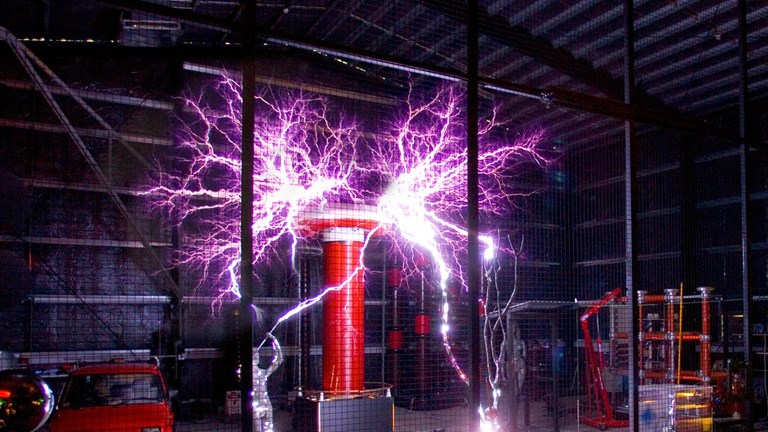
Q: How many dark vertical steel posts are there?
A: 4